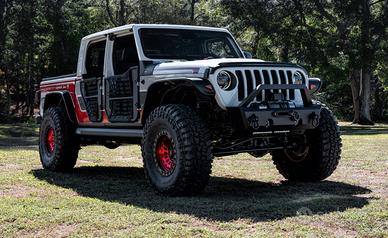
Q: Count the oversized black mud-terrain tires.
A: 3